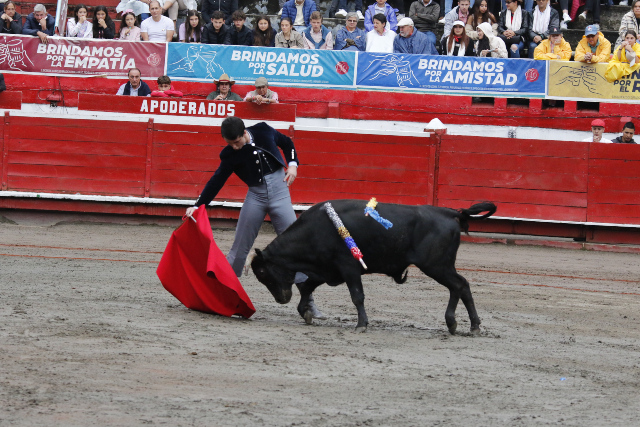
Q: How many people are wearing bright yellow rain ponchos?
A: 3